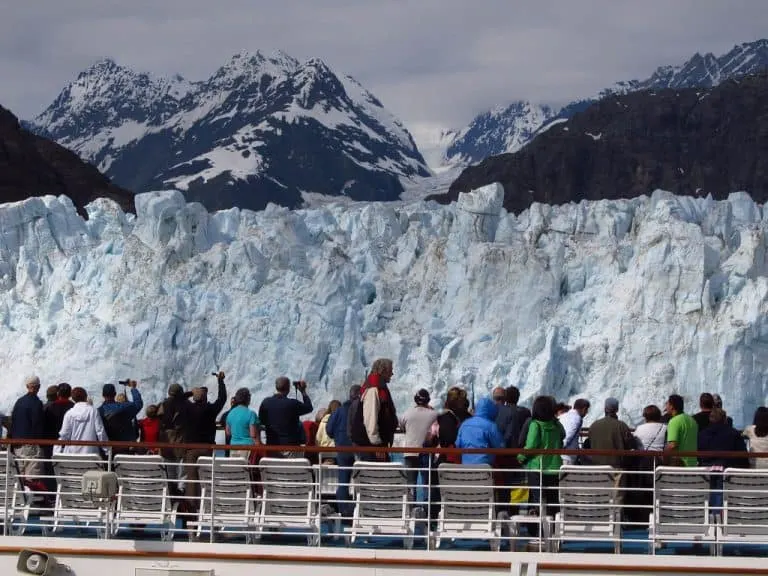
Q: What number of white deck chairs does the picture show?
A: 10